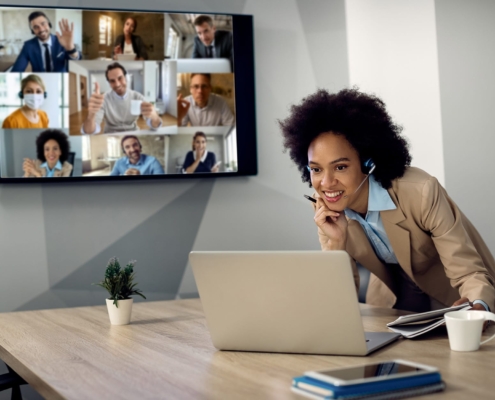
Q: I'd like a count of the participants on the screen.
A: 9